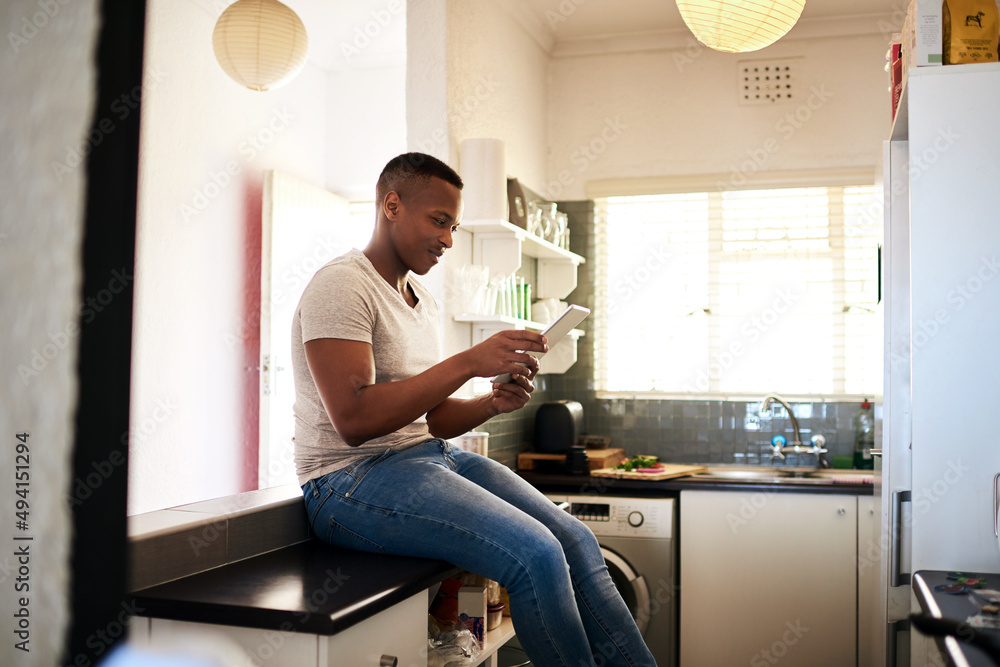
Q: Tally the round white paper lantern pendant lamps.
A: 2